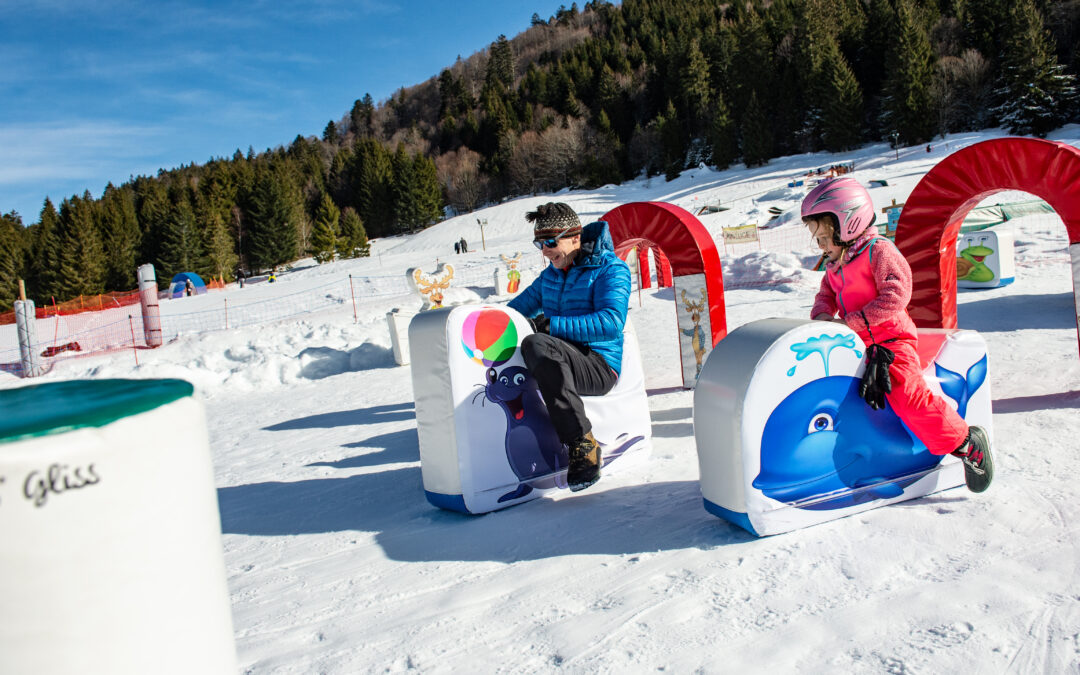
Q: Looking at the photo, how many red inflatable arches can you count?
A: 3